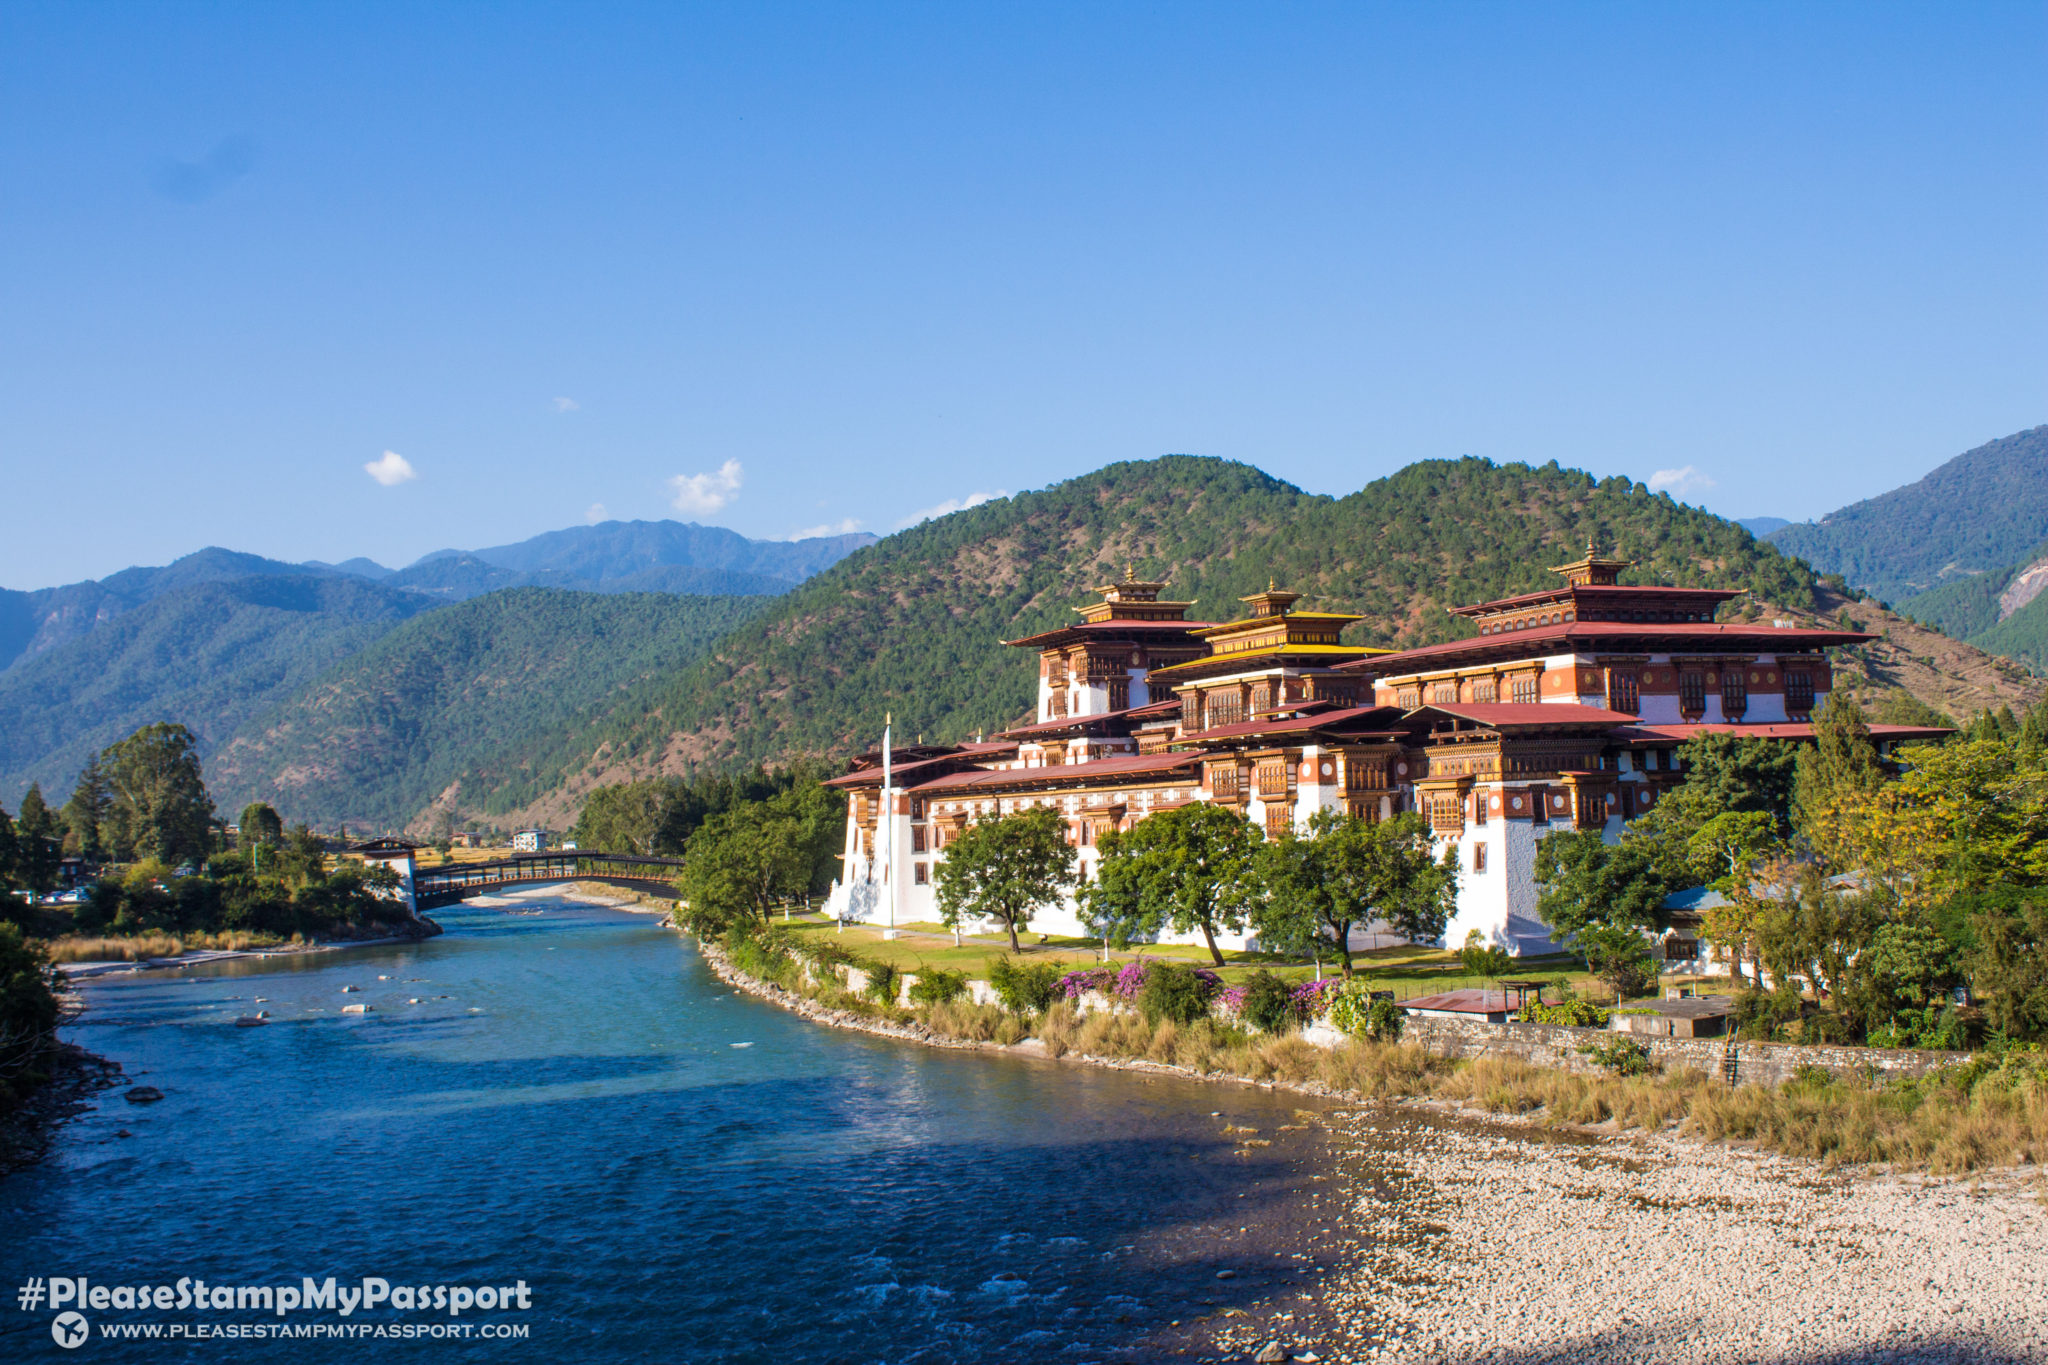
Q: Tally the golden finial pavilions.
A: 3